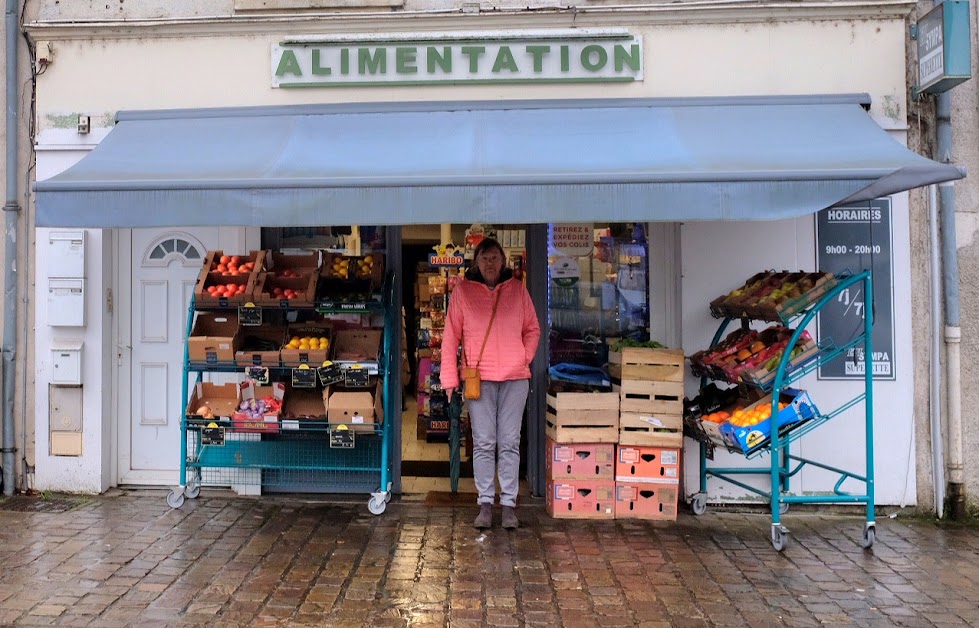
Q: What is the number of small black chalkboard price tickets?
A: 7